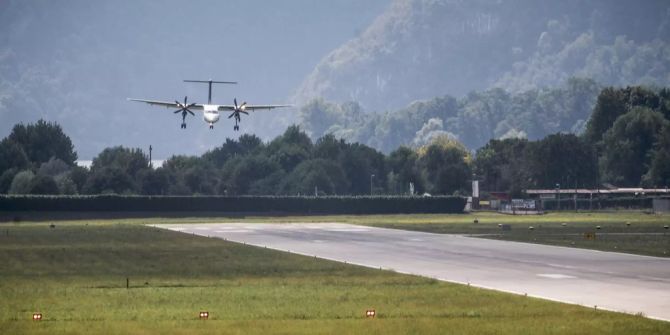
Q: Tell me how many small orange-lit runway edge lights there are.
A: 3